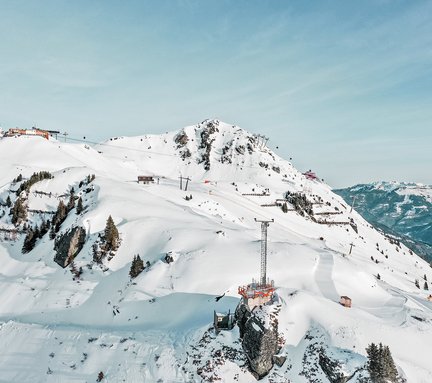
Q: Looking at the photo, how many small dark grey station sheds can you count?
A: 1